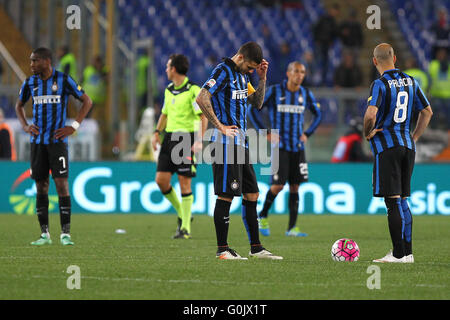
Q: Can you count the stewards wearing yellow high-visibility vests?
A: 5